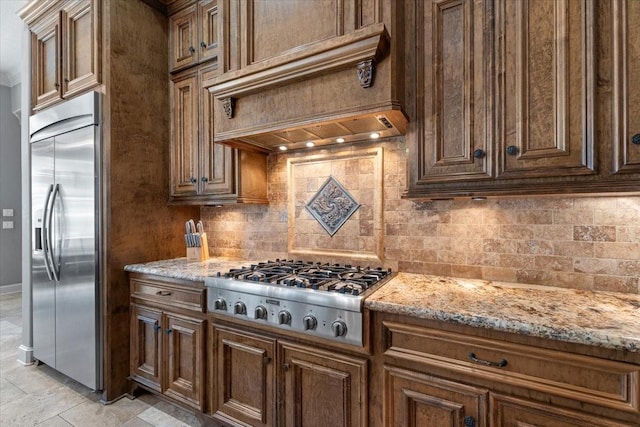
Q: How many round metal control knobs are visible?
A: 6